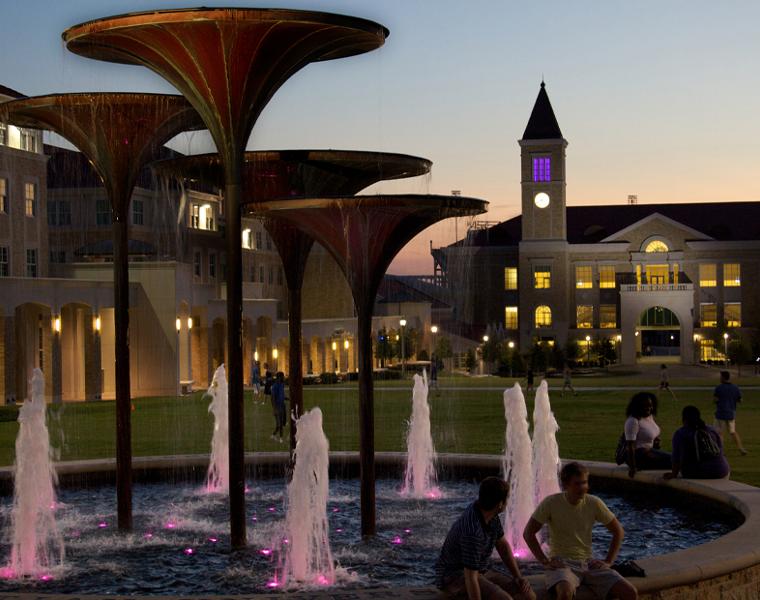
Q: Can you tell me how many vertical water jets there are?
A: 6